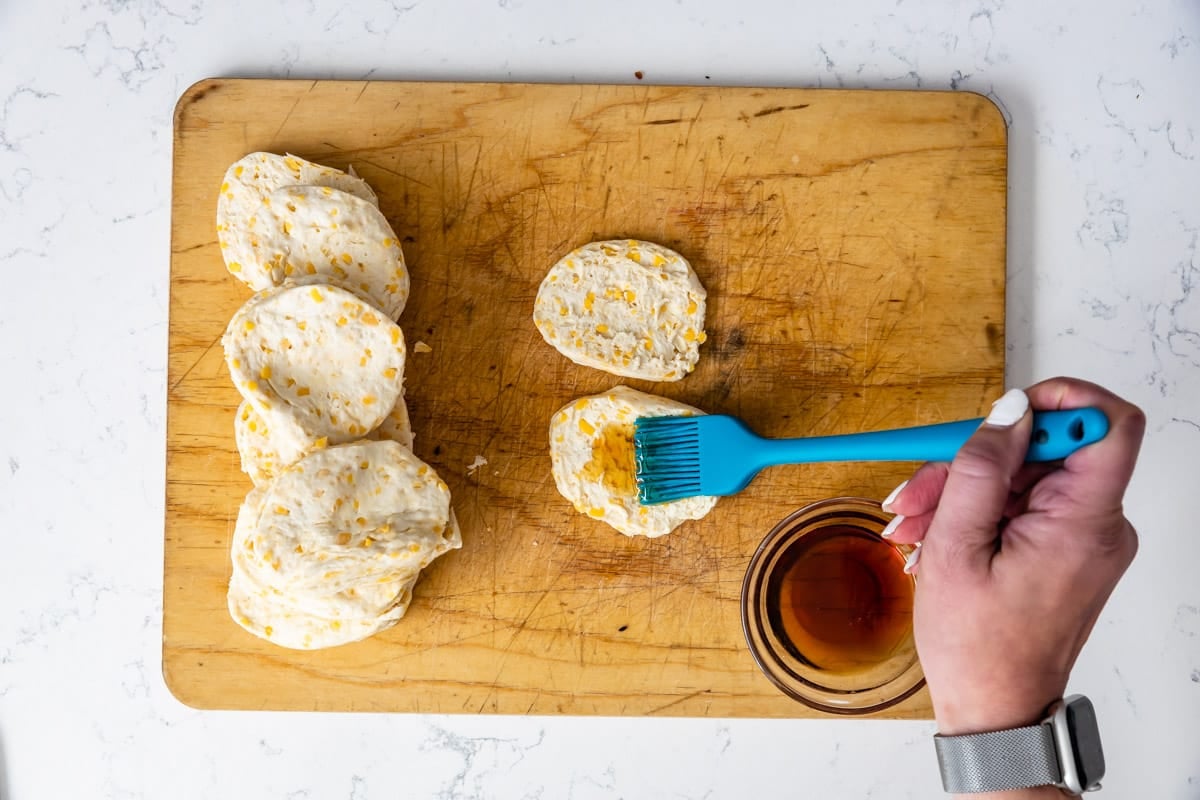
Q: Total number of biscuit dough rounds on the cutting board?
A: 8